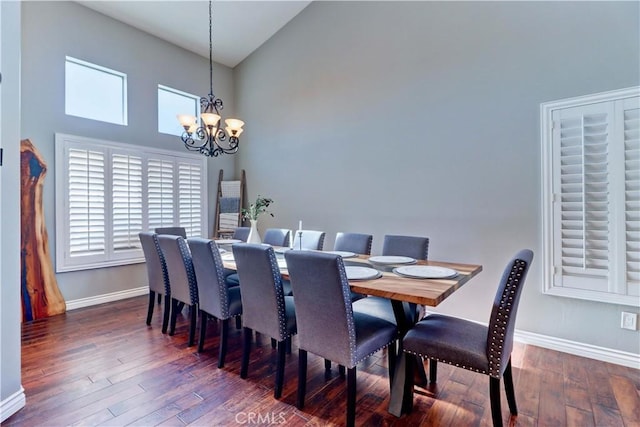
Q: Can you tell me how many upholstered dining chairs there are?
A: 12